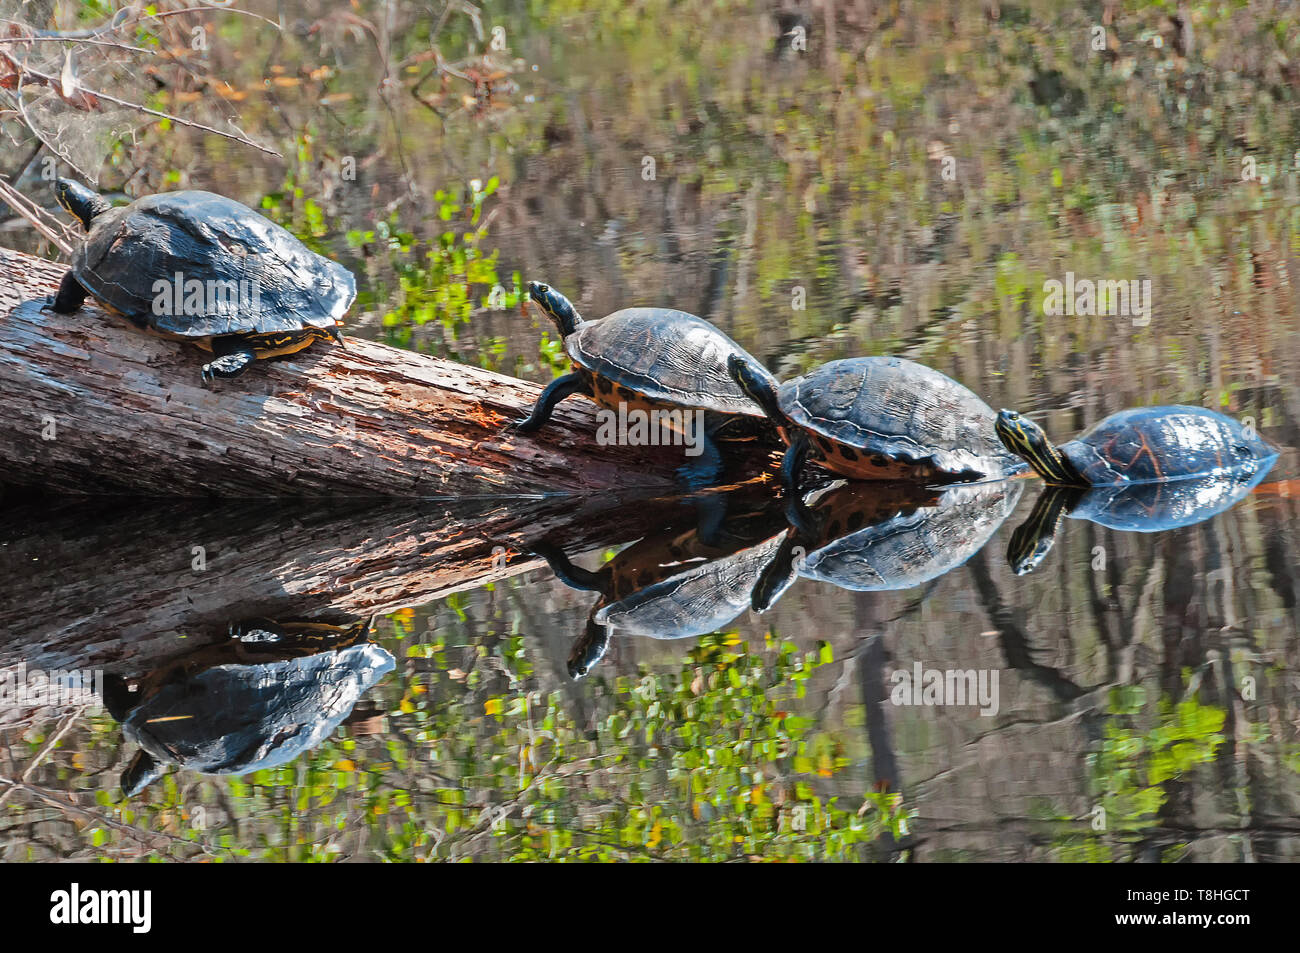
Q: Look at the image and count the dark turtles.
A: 4